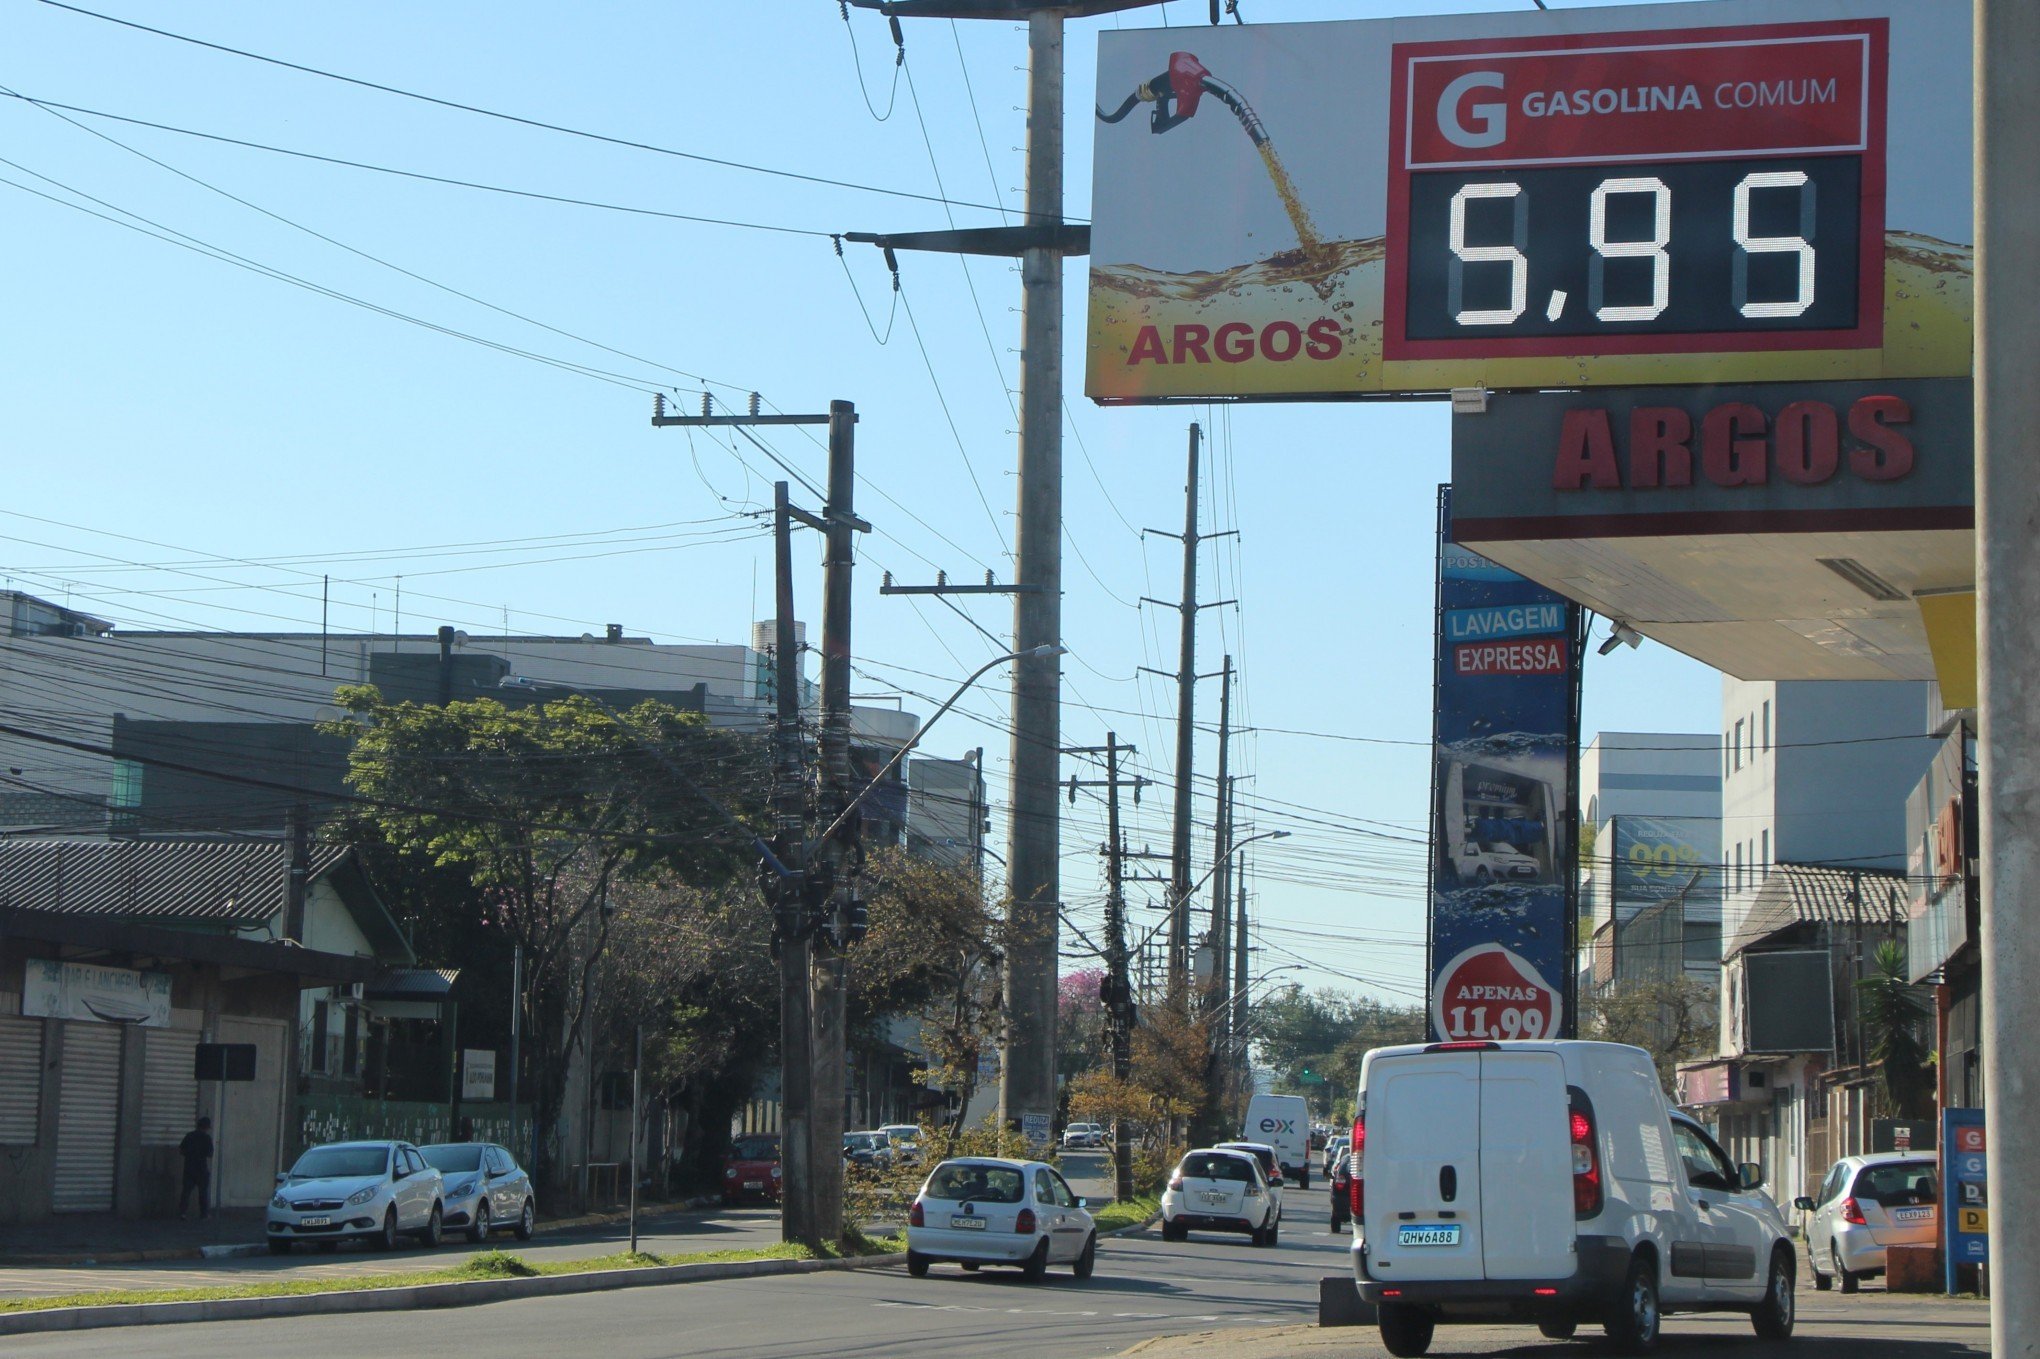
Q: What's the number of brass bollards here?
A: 0